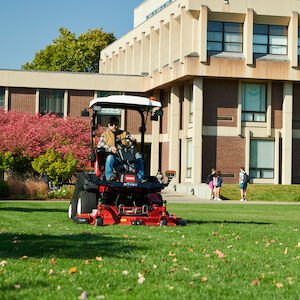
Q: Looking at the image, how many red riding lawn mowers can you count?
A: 1